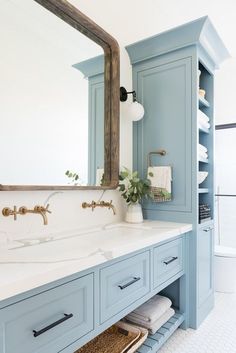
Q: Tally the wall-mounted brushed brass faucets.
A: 2